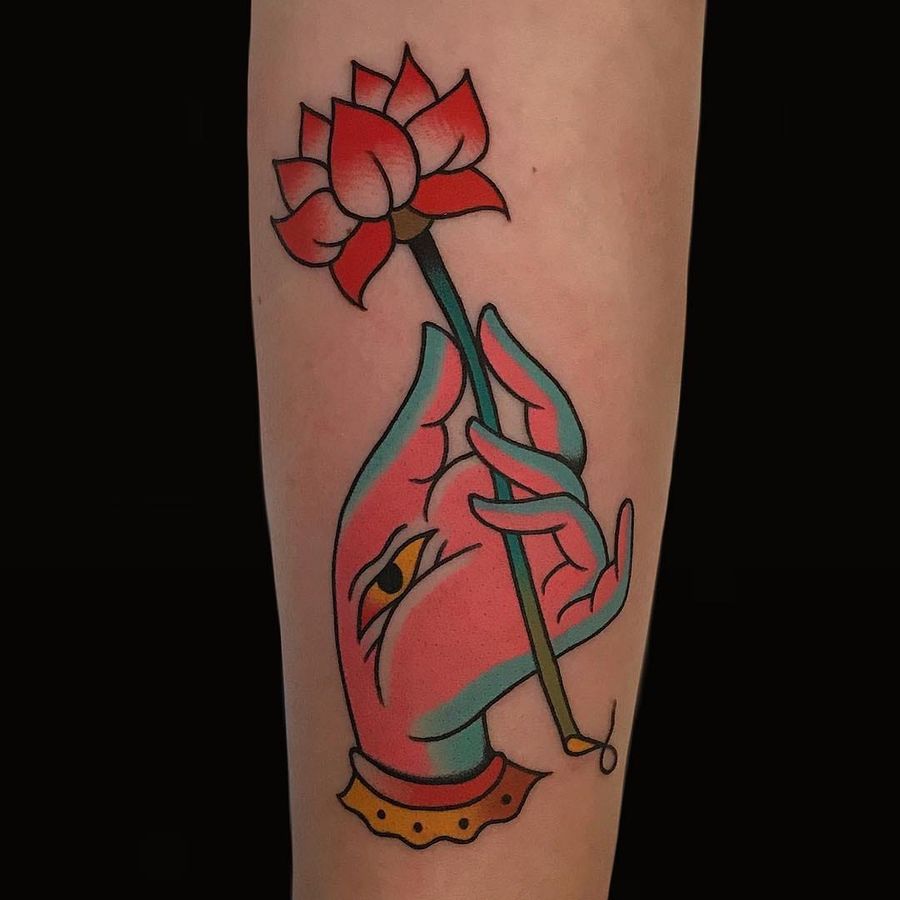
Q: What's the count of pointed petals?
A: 9